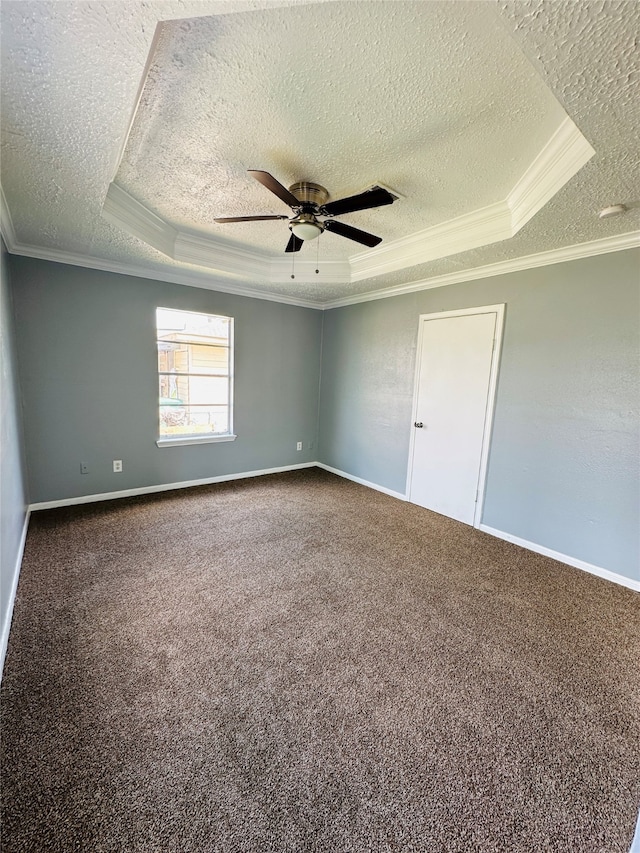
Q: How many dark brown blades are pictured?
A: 5